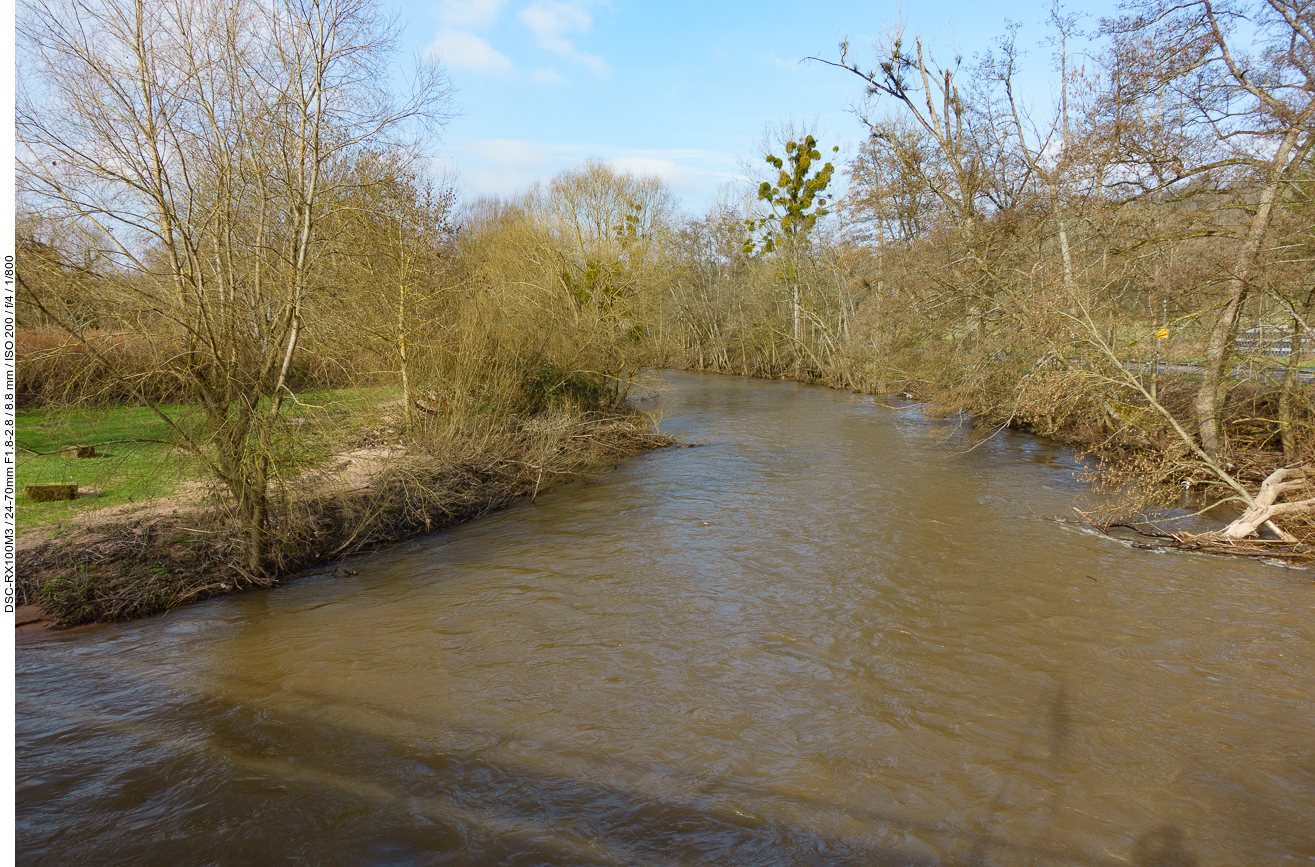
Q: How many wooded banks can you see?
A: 2